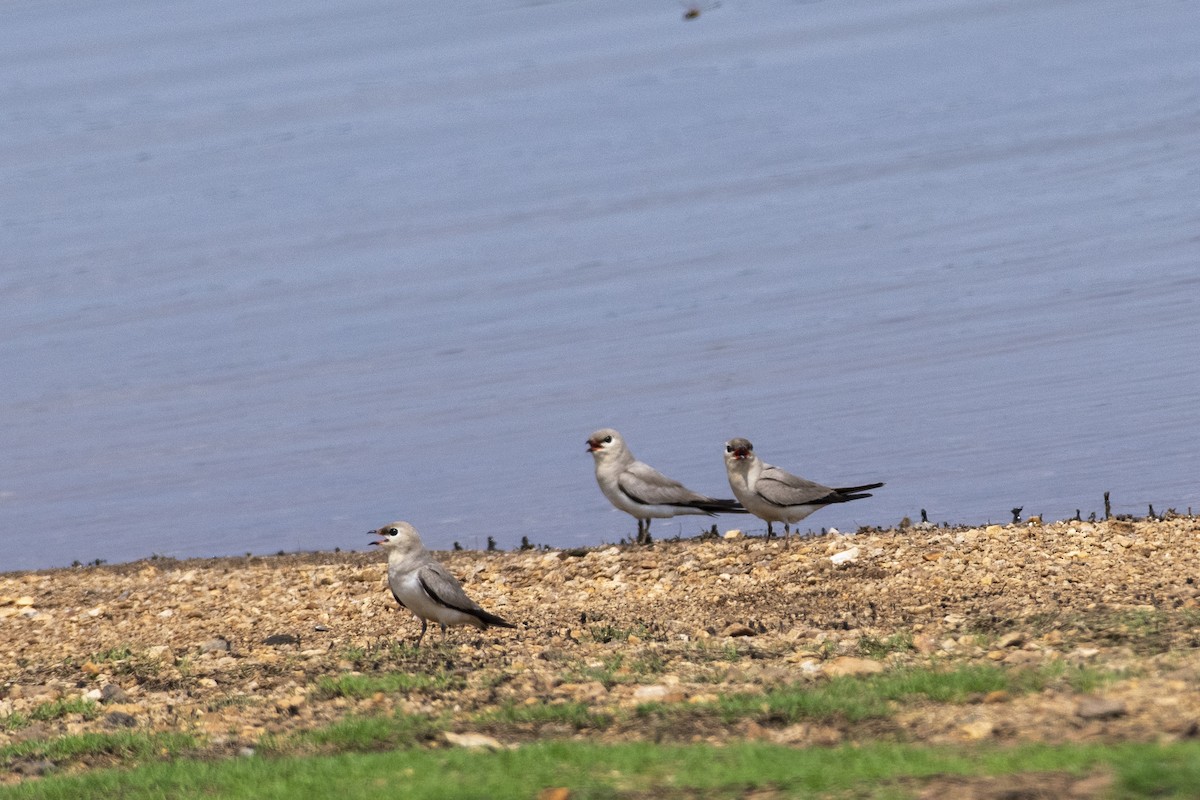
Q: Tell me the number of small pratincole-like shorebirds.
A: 3